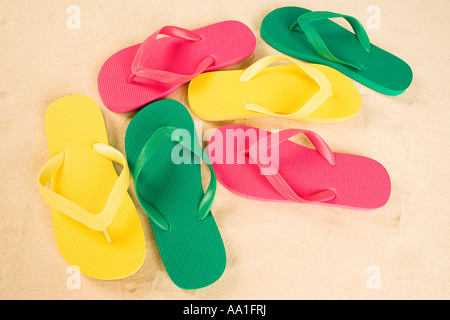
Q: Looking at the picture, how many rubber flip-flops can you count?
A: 6